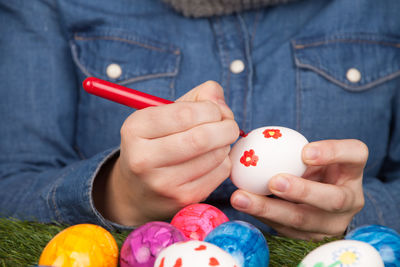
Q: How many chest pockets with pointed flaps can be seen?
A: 2